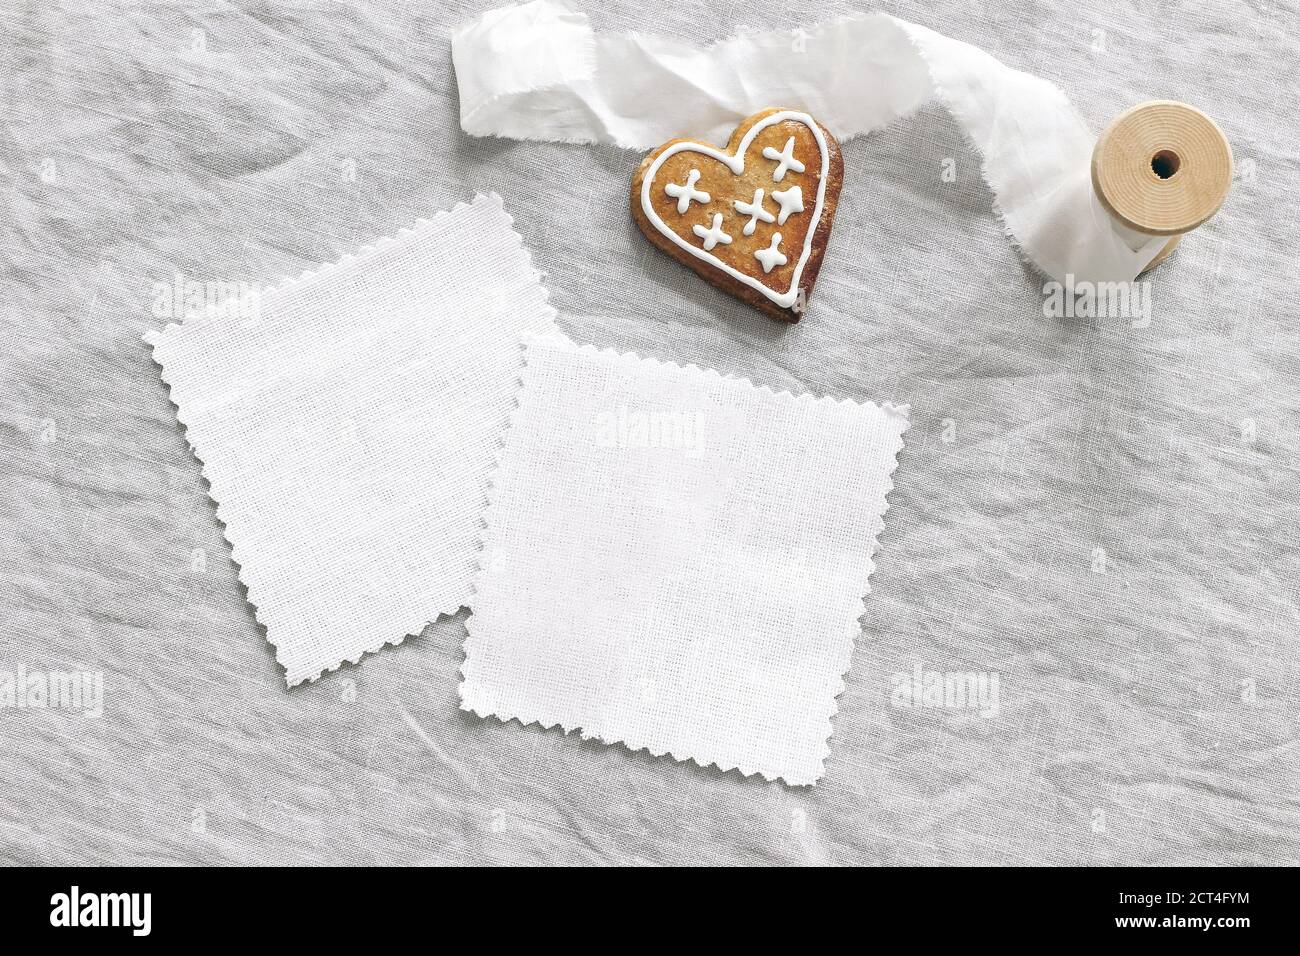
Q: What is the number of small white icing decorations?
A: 6